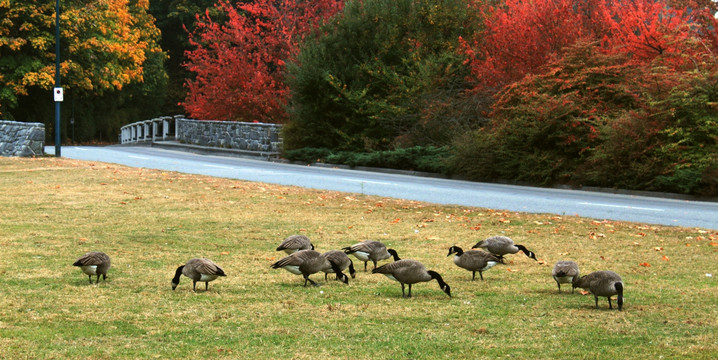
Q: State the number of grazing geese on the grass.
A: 11